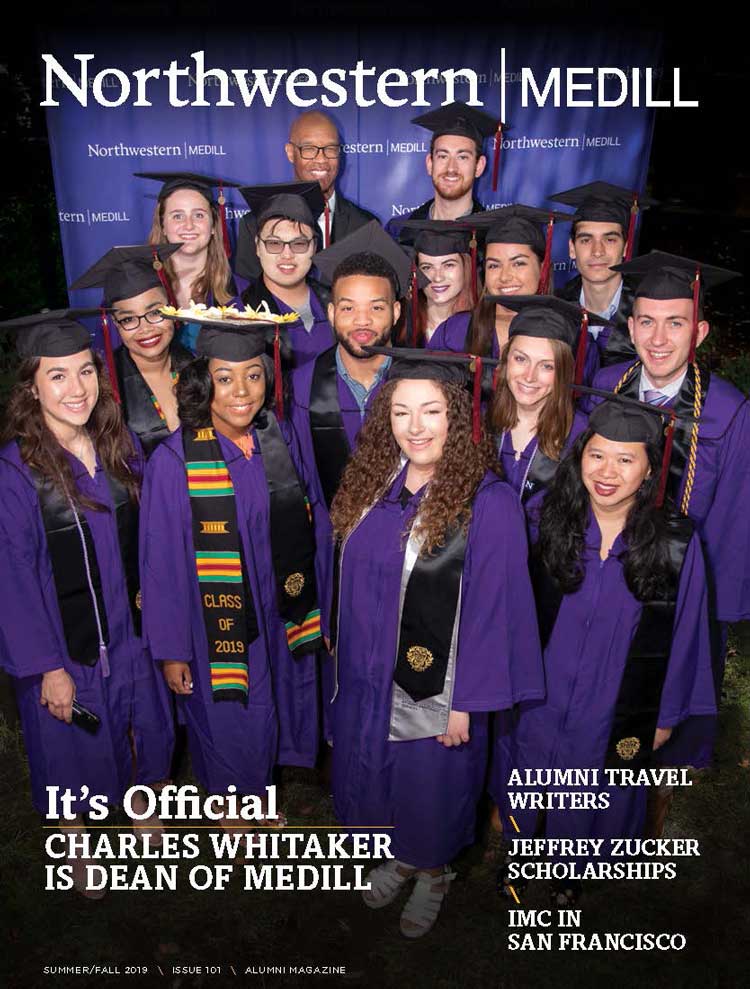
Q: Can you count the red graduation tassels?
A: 14